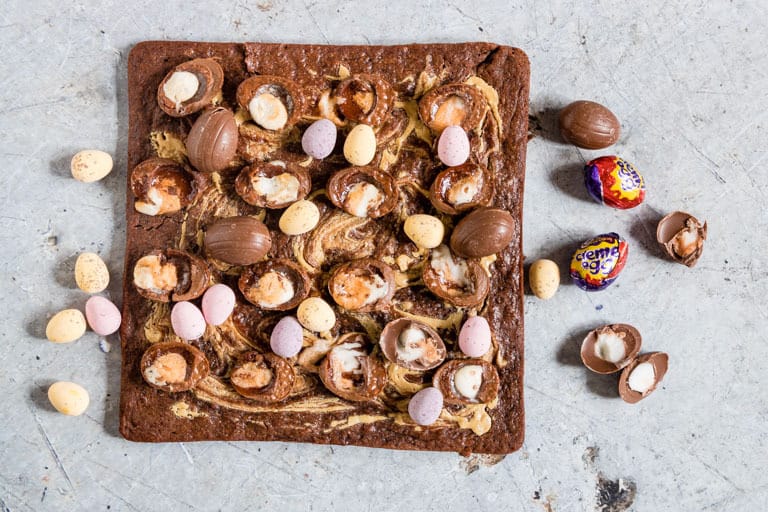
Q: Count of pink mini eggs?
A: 5